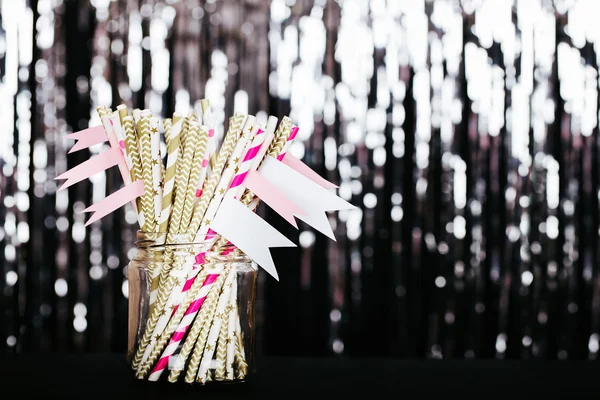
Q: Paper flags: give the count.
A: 7